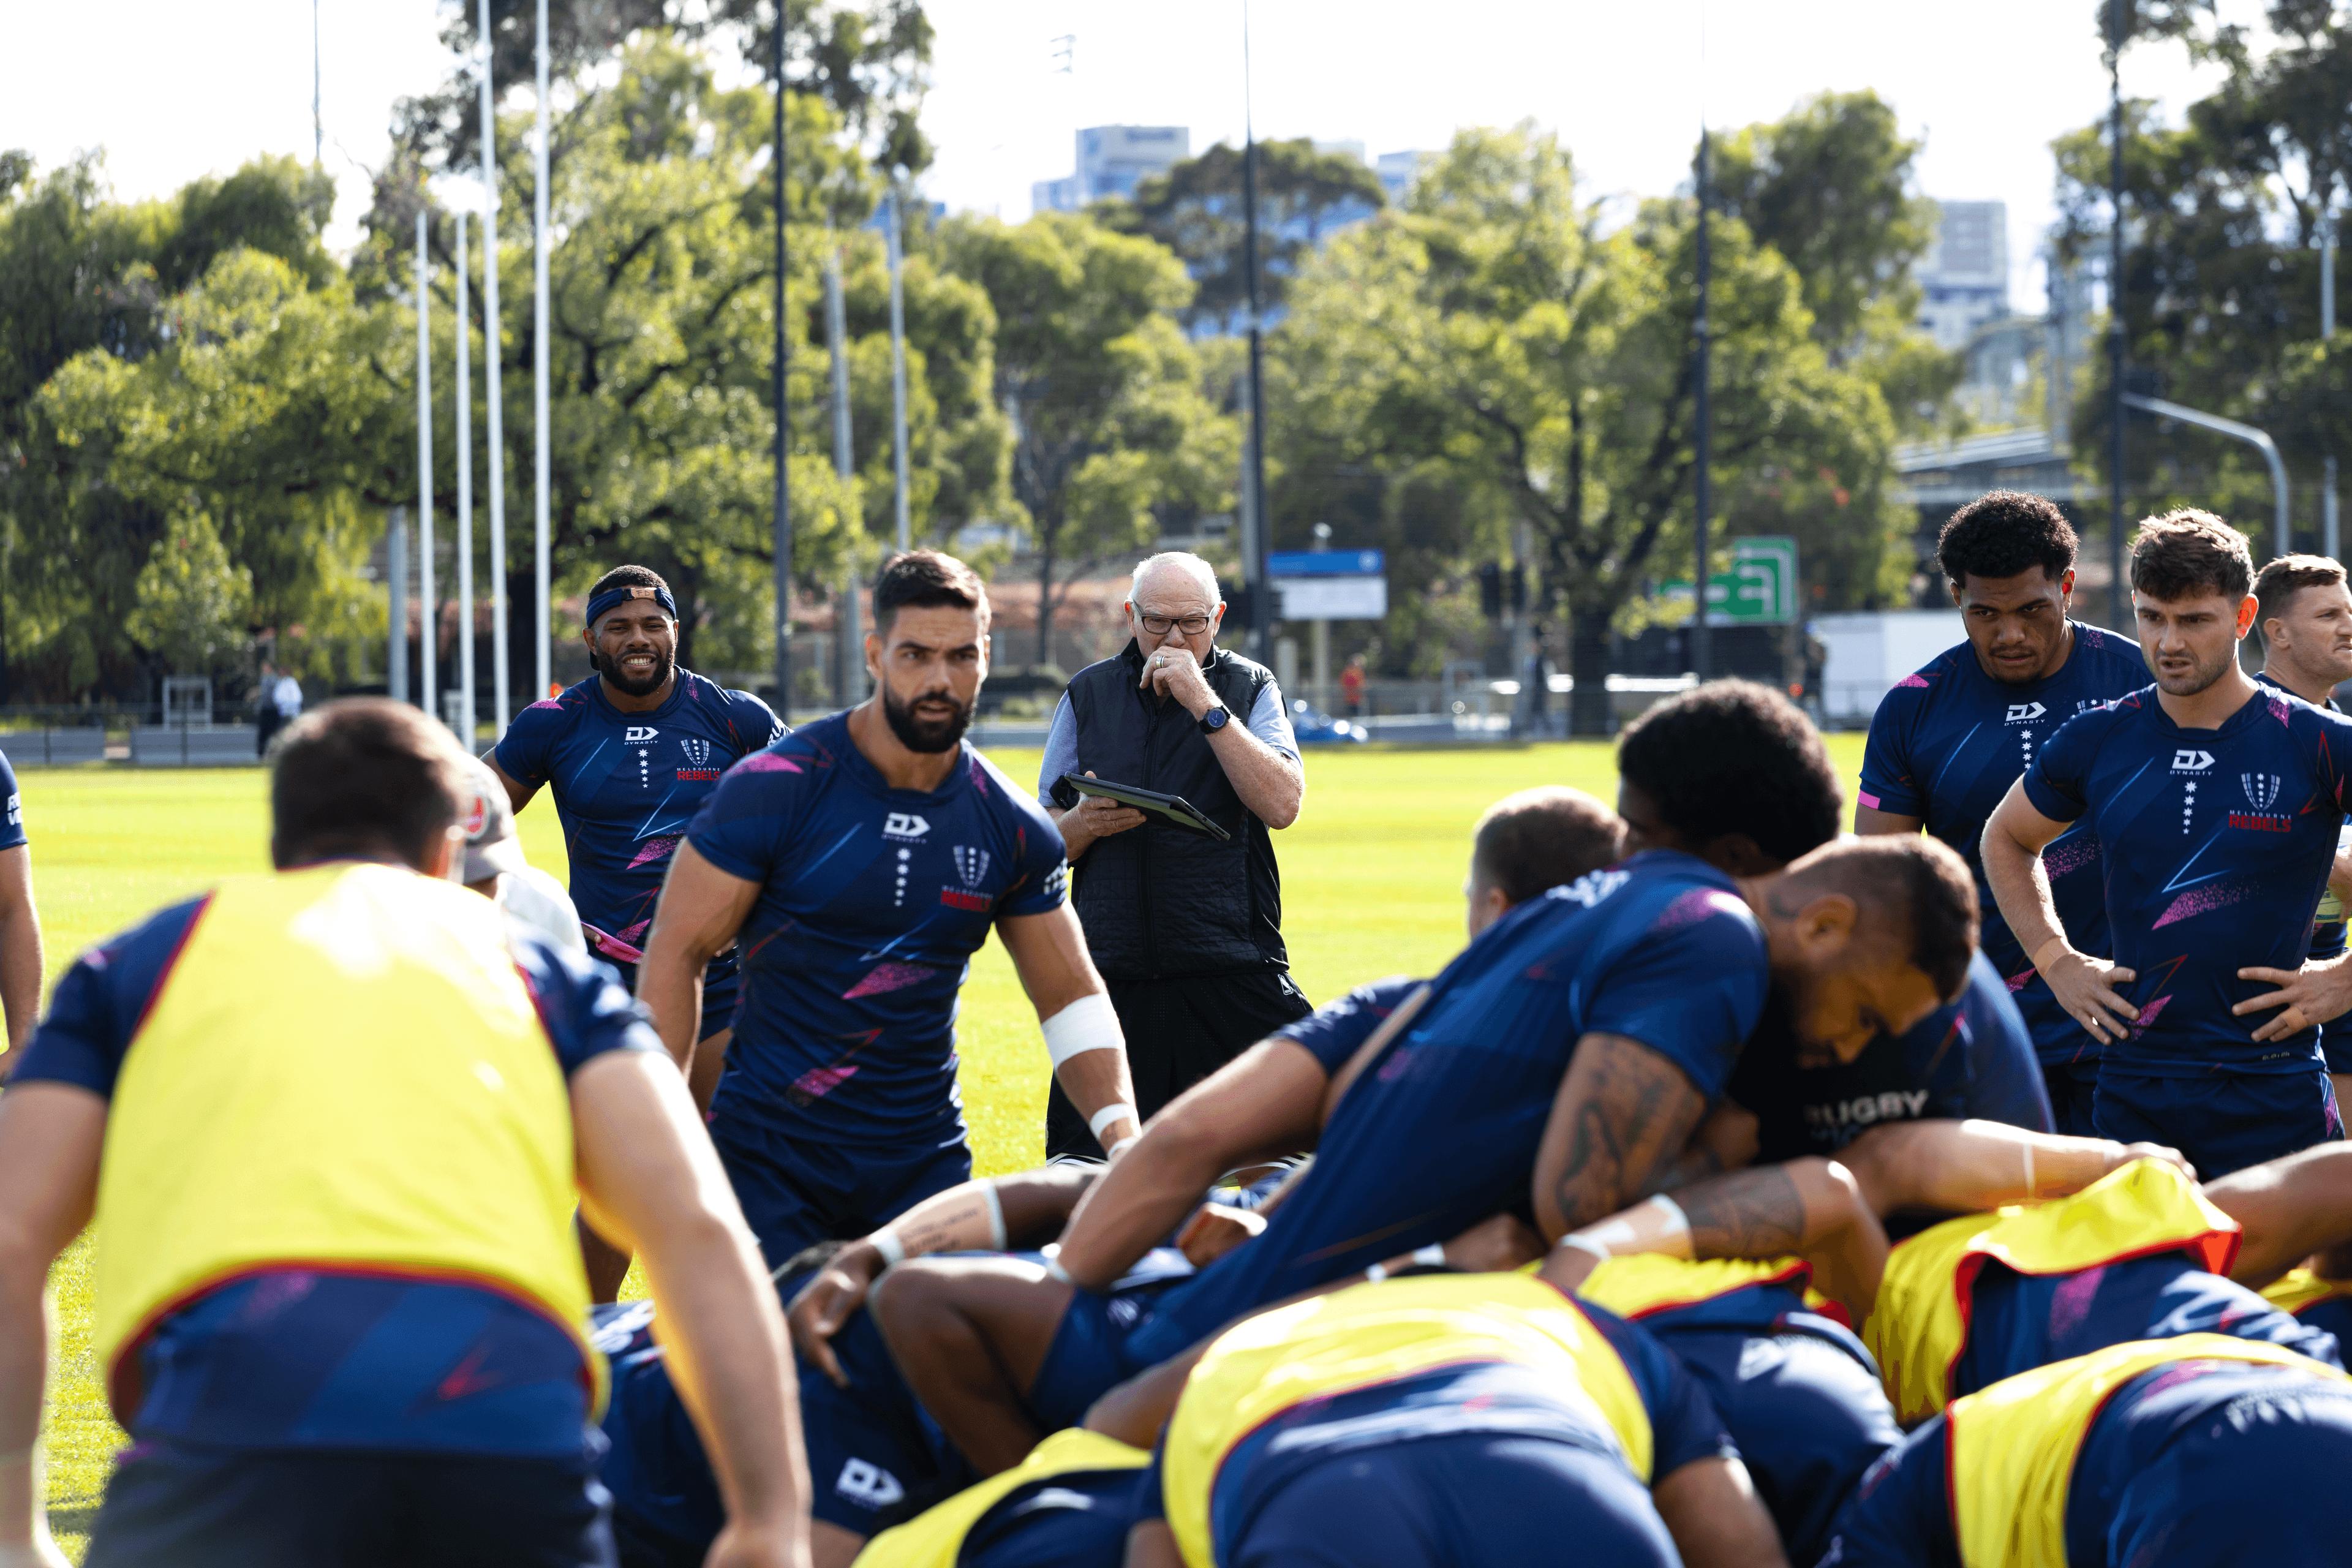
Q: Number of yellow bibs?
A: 7